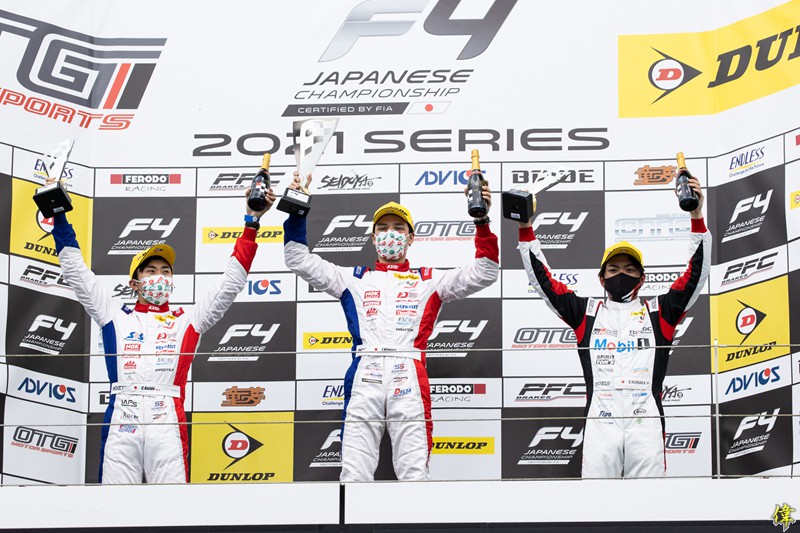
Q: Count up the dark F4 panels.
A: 11